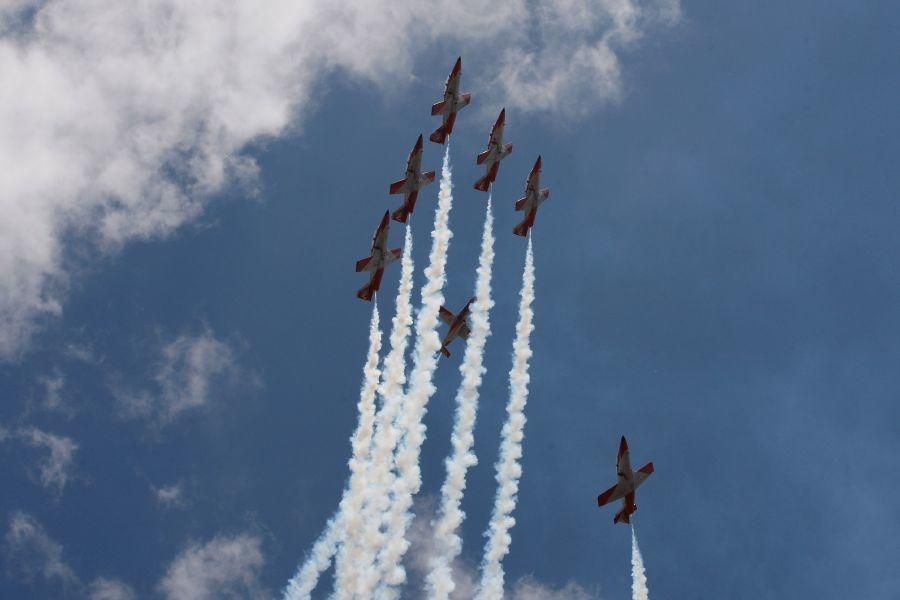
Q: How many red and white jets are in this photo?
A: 7